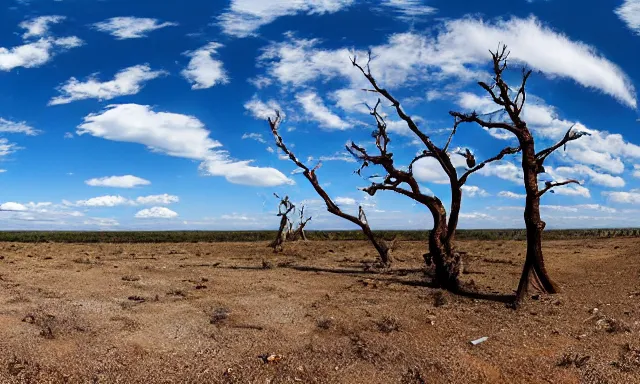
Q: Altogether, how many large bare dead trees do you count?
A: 3